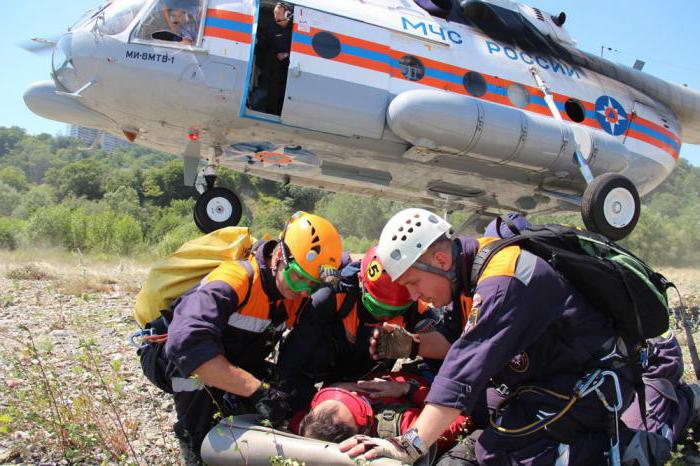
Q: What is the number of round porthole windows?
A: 5